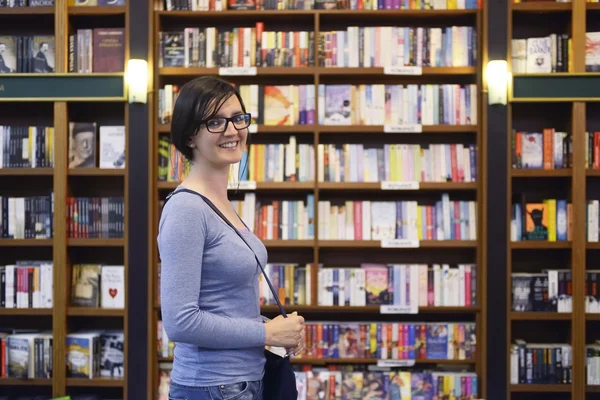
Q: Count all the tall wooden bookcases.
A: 3